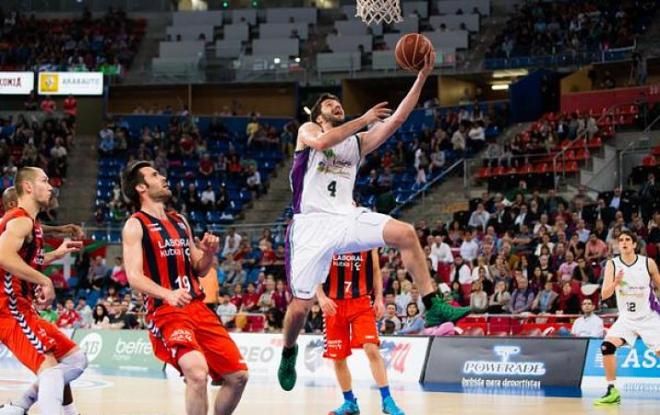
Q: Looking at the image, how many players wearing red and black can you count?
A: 3